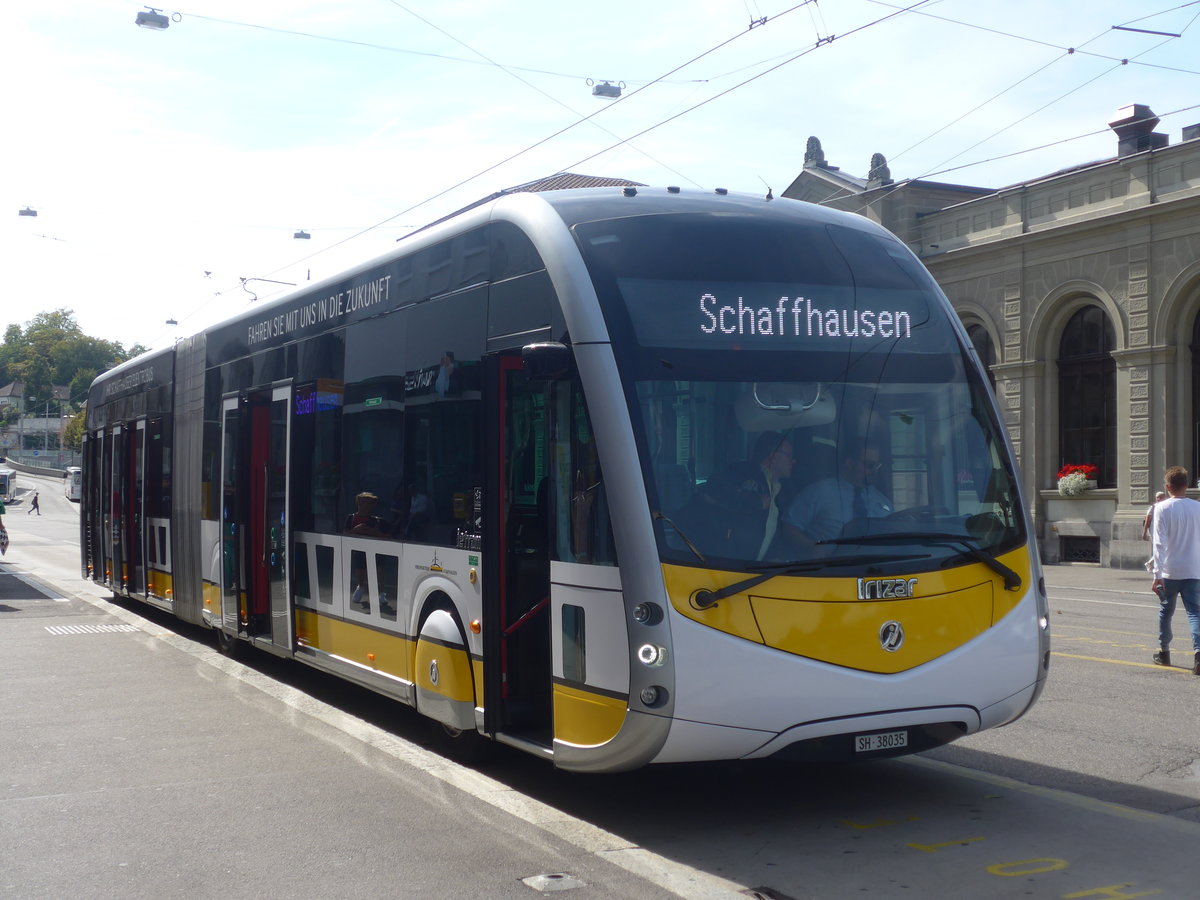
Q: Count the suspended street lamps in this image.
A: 5